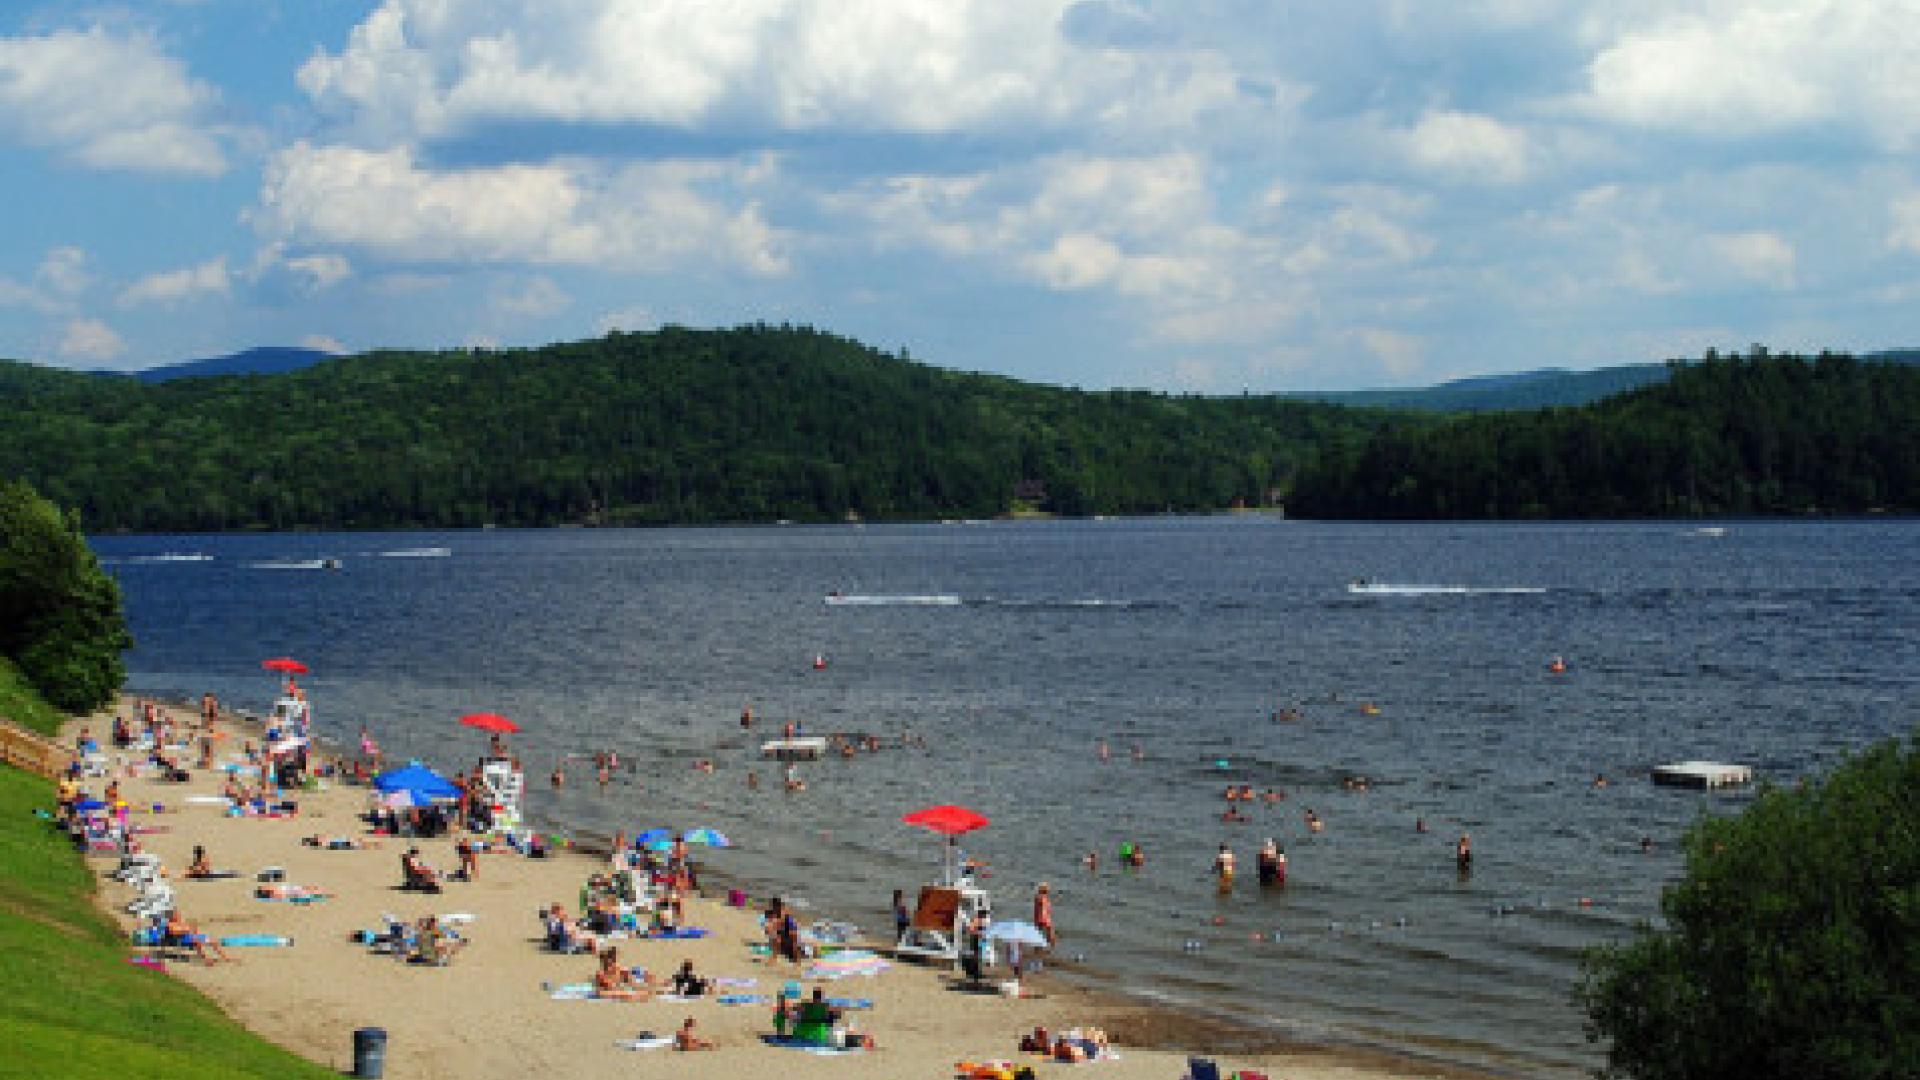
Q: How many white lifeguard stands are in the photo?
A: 3